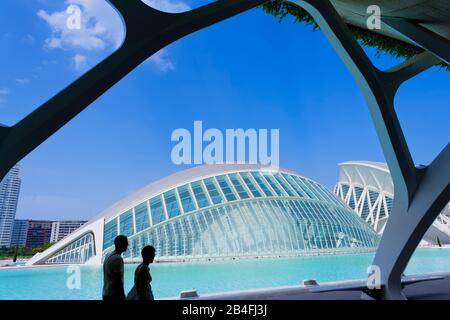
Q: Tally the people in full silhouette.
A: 2